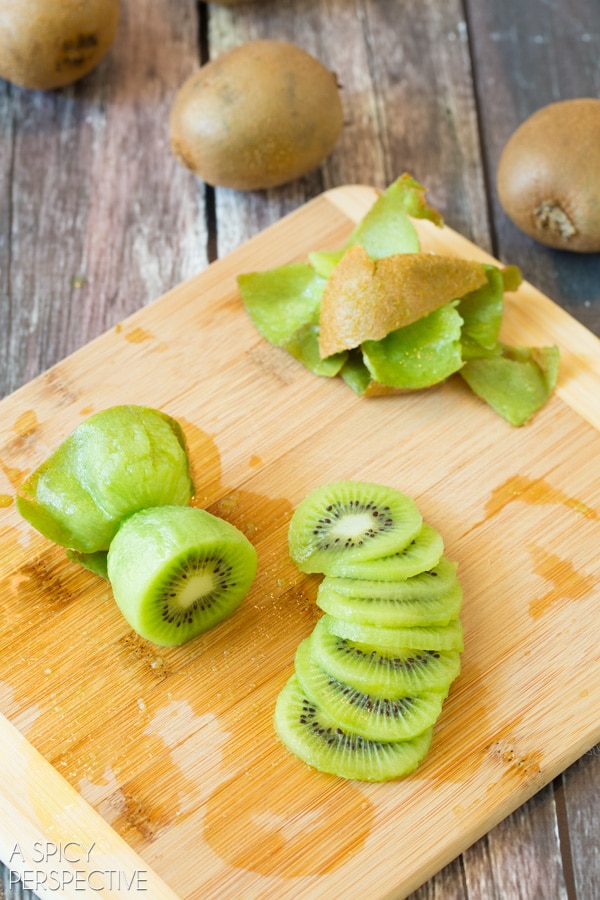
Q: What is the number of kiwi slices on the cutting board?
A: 8